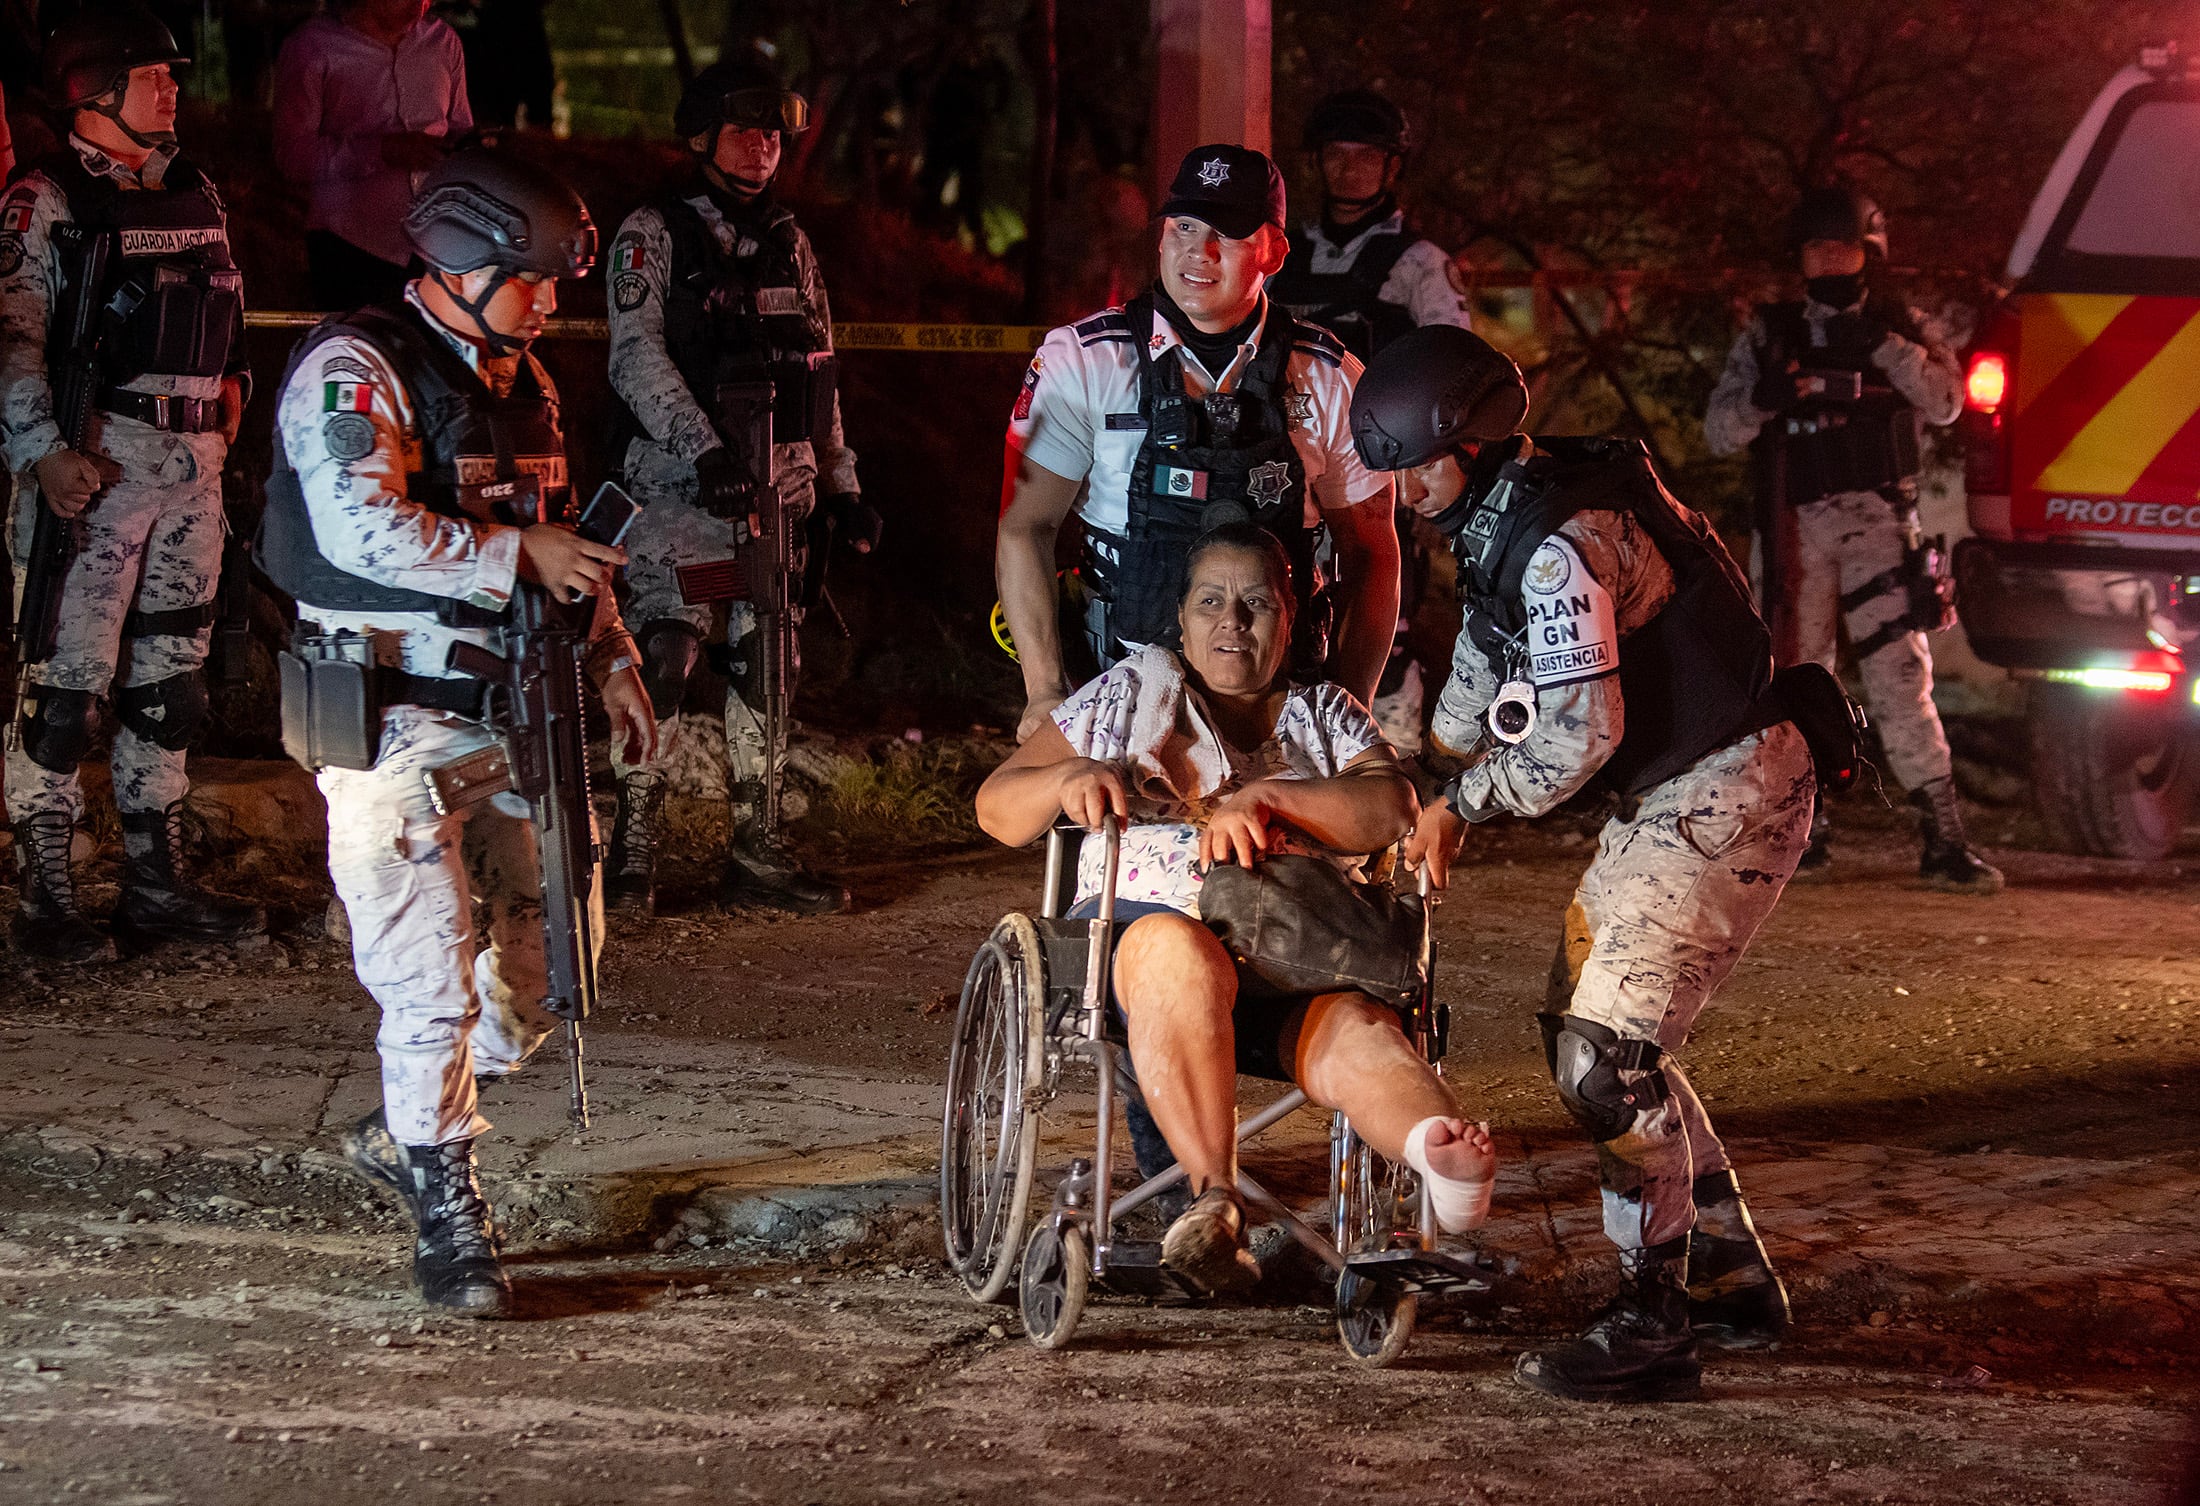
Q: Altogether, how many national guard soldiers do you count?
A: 6